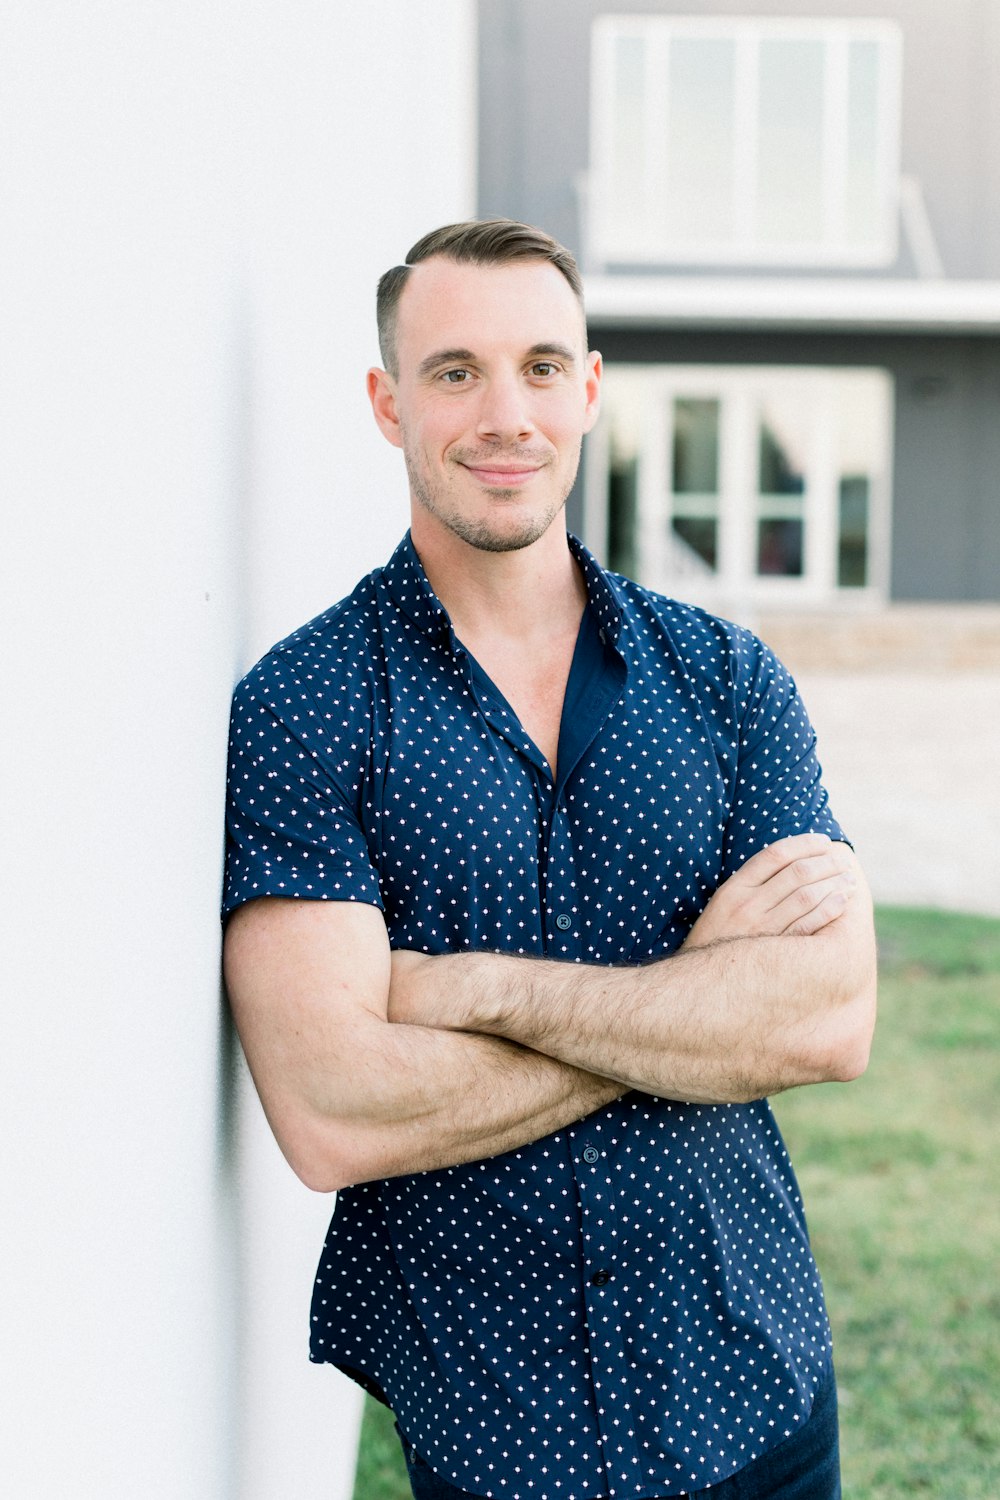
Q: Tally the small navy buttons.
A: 3